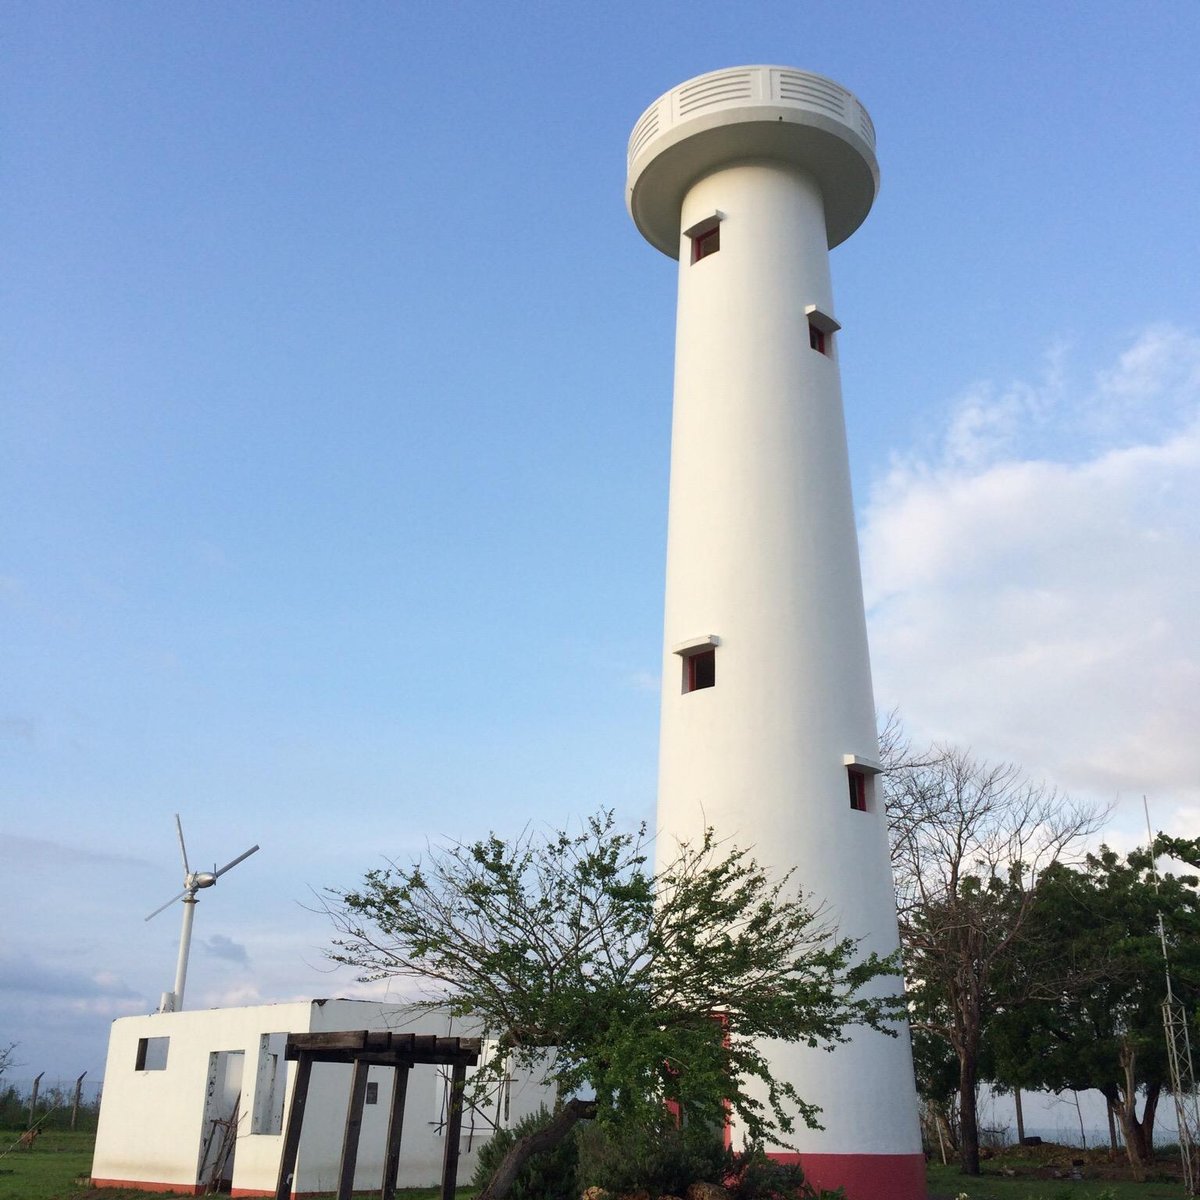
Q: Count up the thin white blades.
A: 3